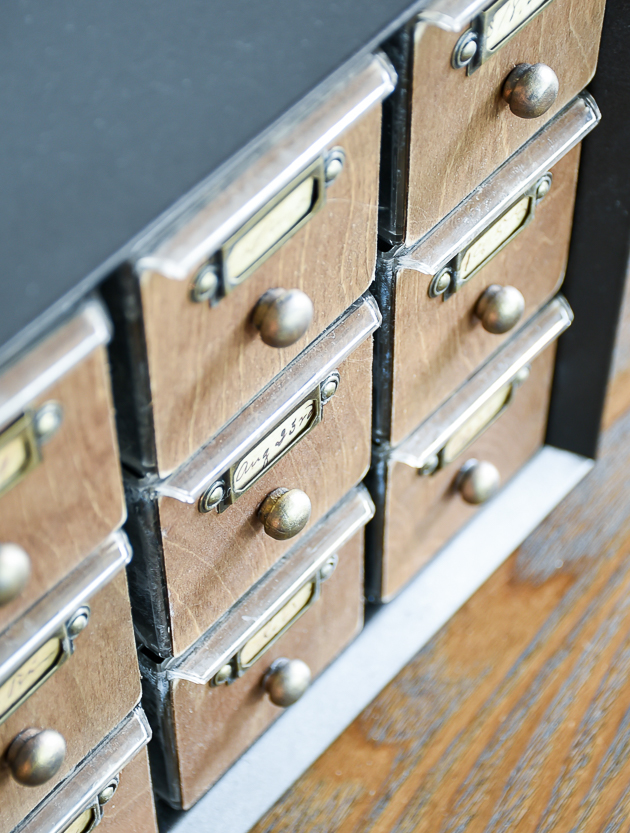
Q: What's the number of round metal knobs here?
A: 8